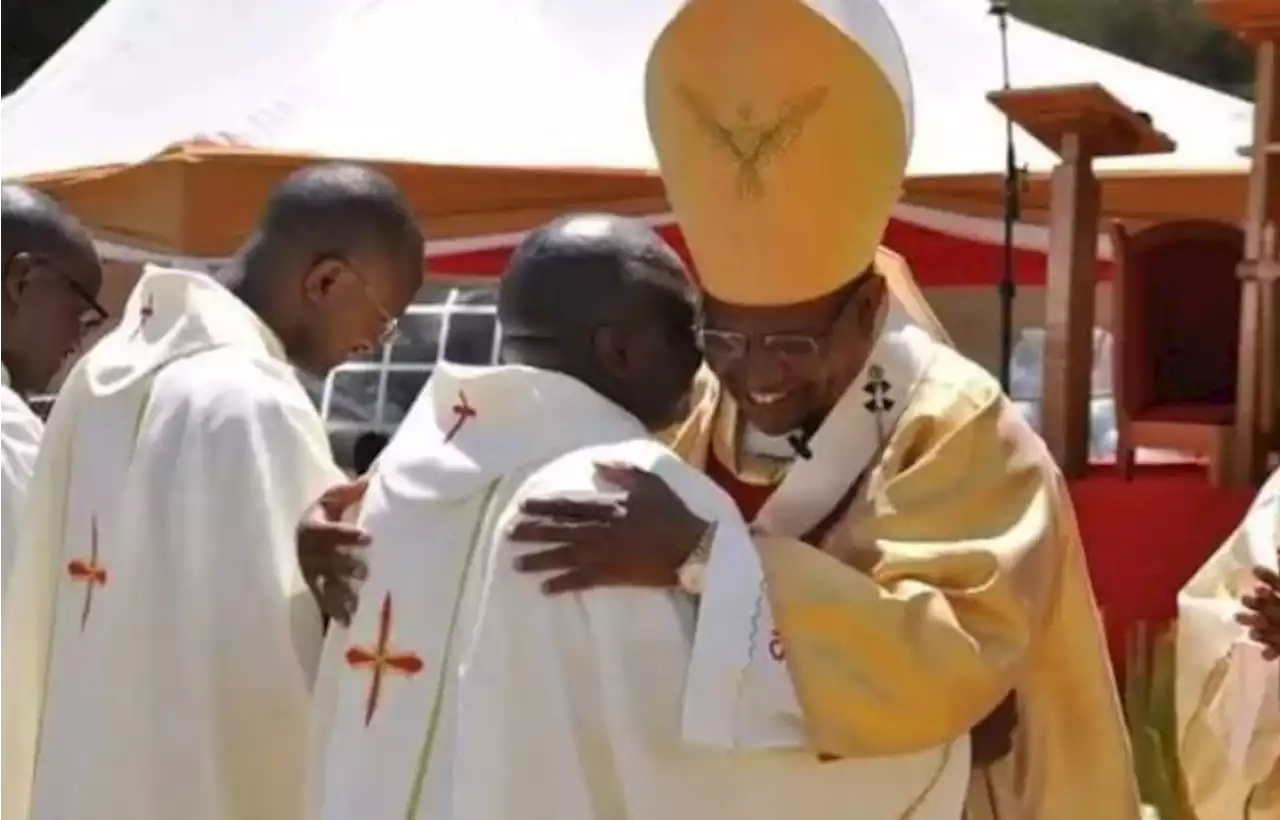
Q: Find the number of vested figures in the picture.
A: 5